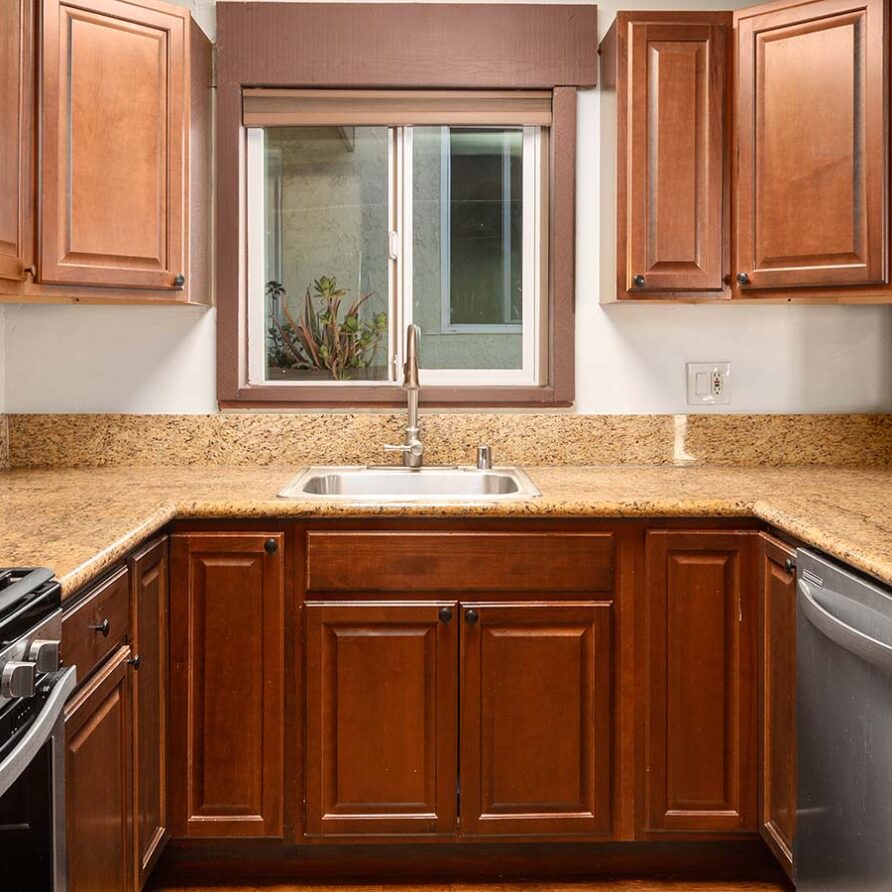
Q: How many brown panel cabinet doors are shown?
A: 11